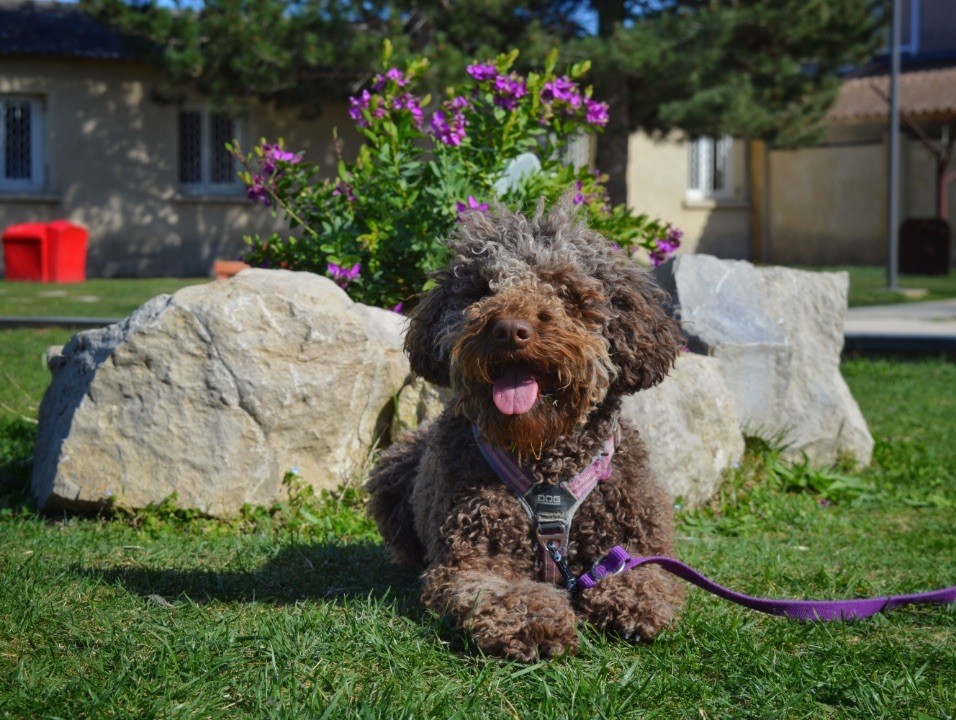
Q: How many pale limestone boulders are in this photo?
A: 3